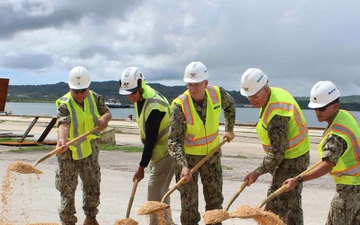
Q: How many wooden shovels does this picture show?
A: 5